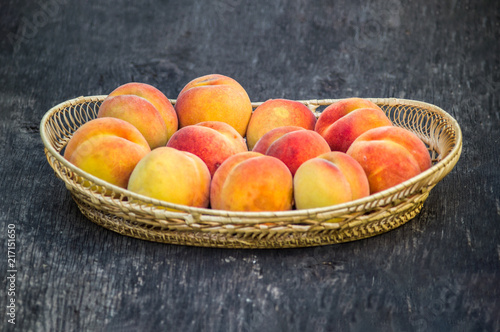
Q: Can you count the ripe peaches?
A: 11